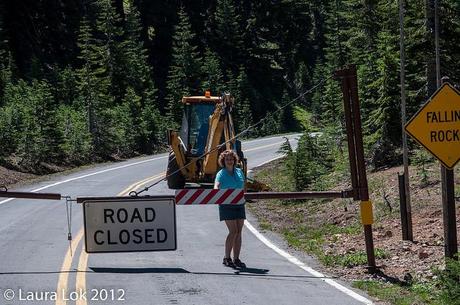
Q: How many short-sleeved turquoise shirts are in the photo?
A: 1